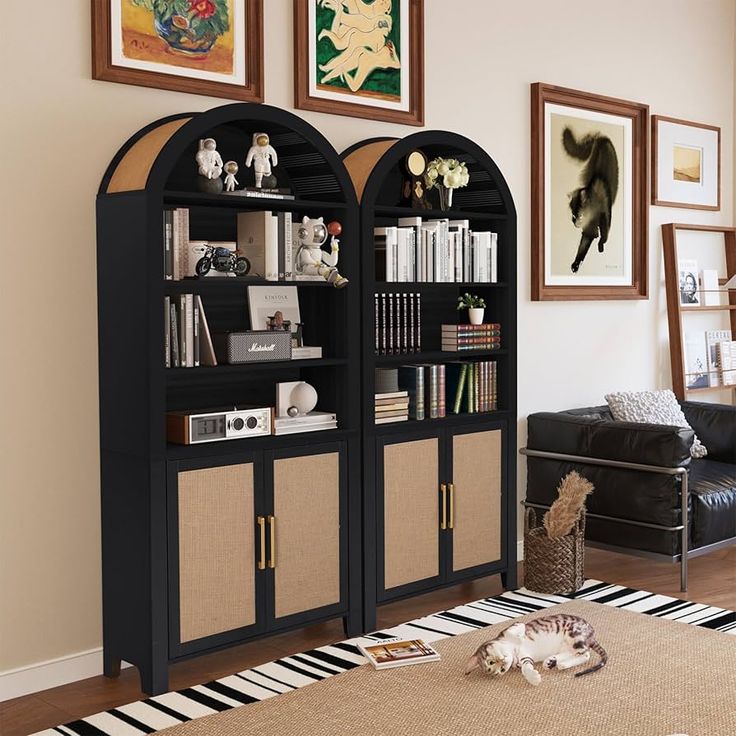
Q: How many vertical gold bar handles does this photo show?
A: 4